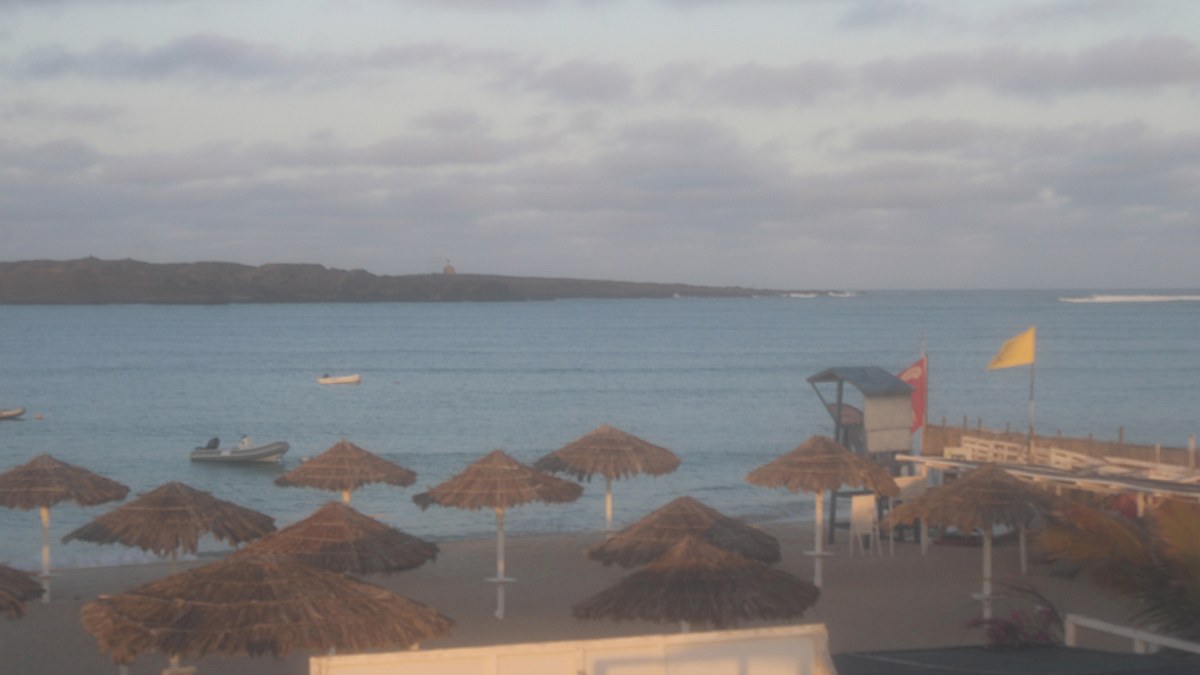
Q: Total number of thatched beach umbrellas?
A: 12